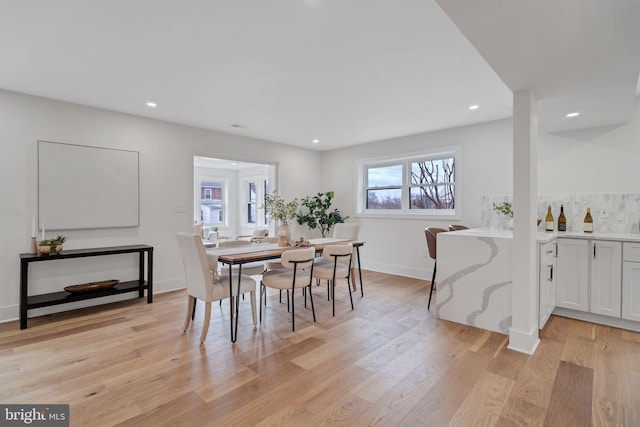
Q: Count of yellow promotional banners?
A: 0